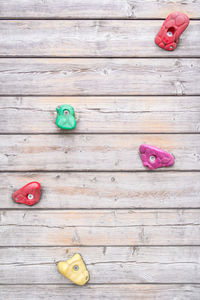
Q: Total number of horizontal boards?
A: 9